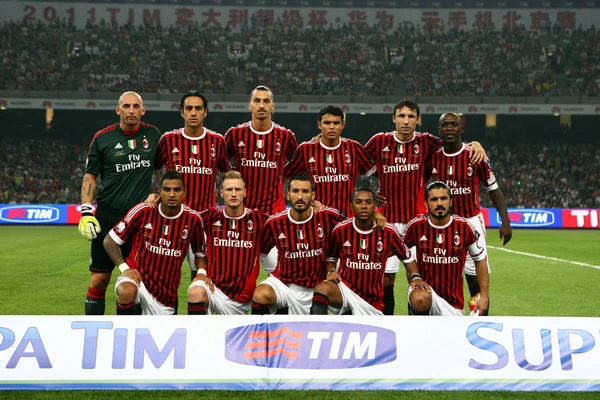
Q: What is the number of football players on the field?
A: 11